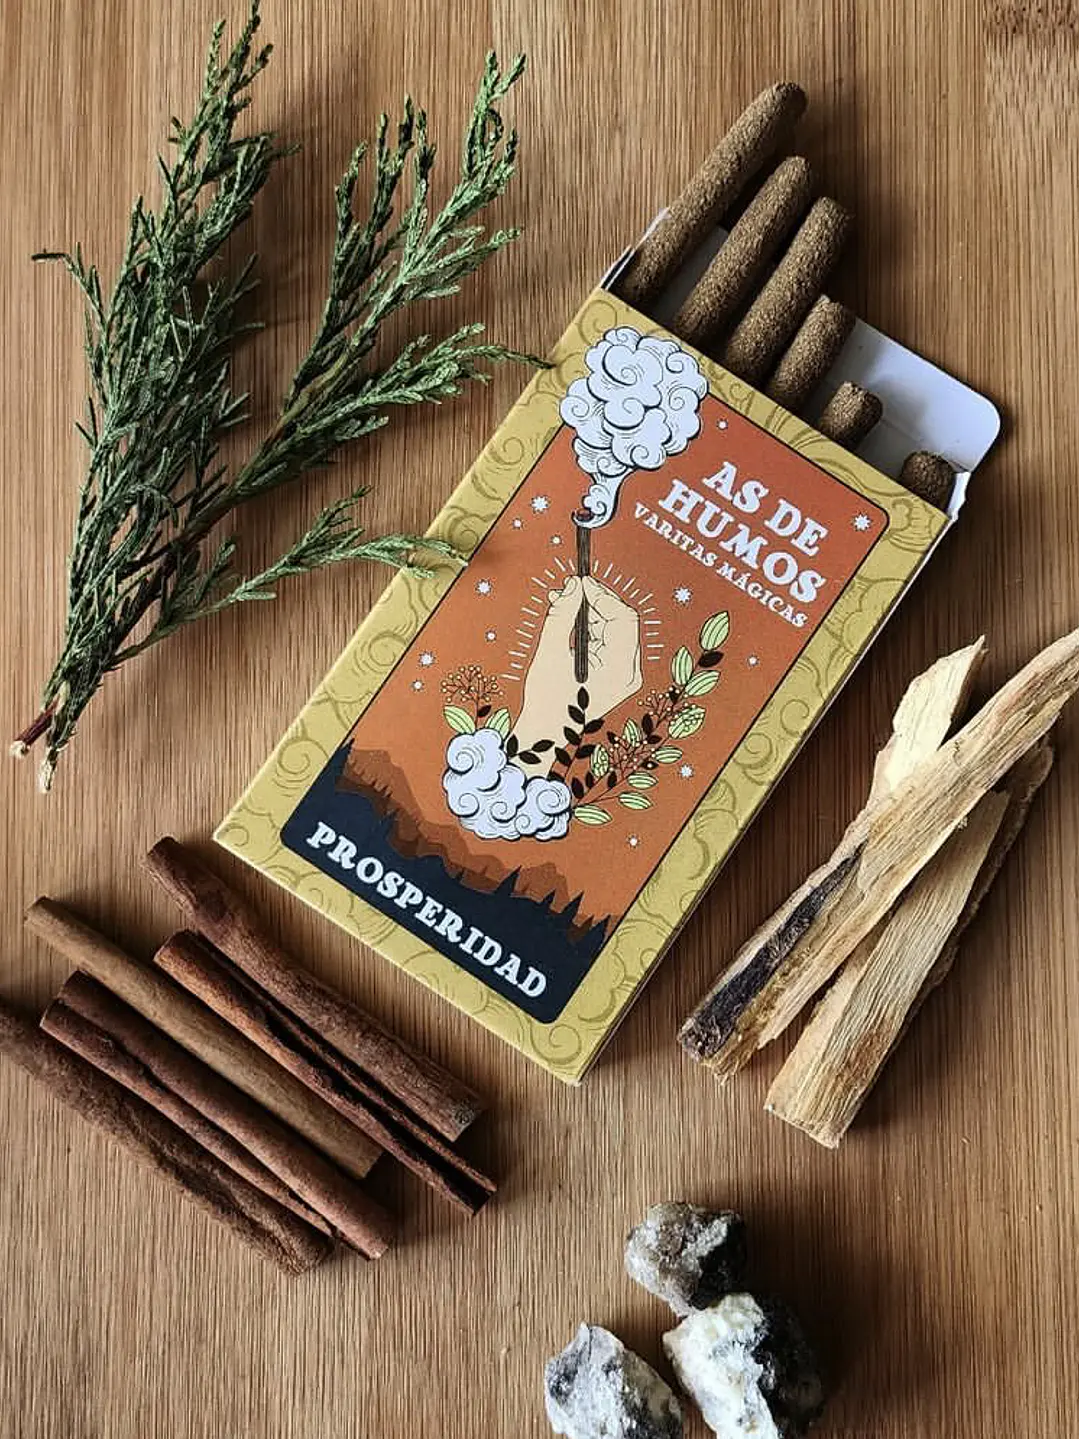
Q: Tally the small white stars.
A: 13